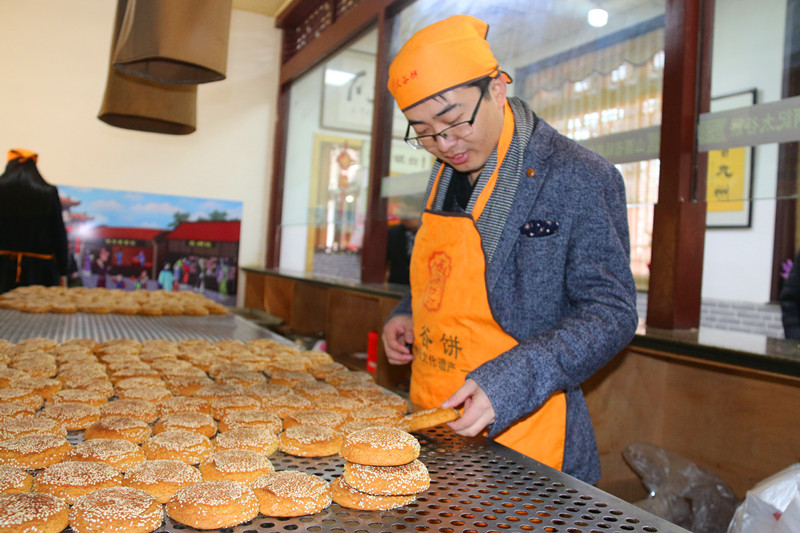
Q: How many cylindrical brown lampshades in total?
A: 2